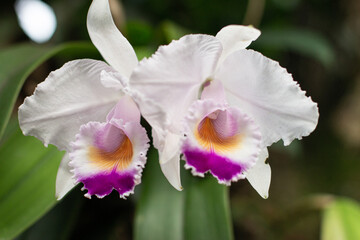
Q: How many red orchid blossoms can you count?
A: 0